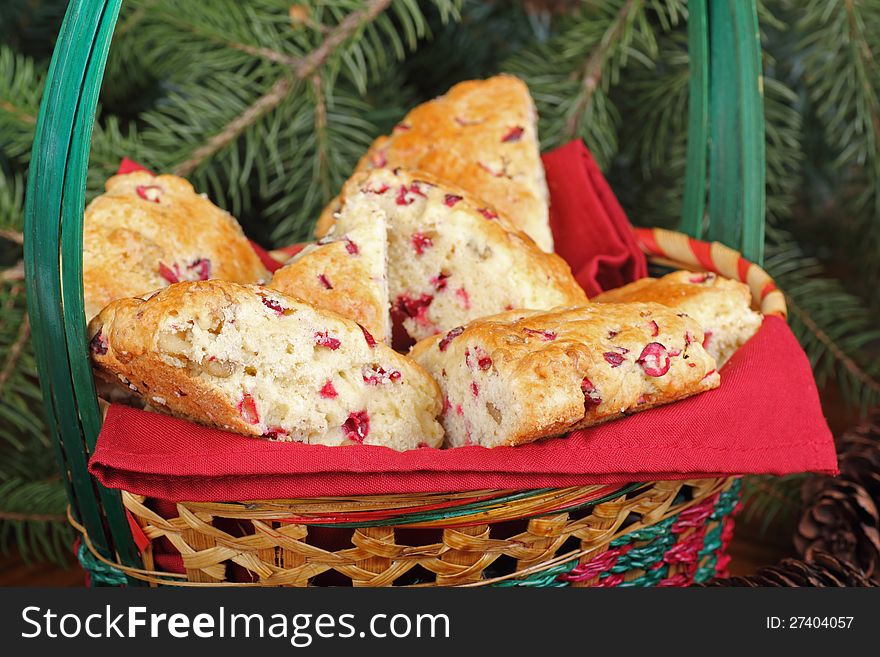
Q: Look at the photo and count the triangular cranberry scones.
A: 7